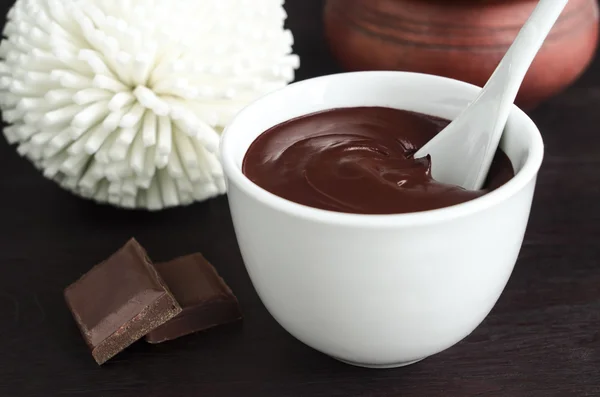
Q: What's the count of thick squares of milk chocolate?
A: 2